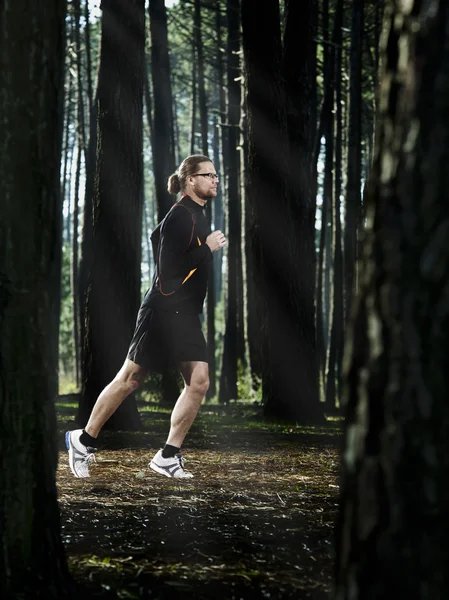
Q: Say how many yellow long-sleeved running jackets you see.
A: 0